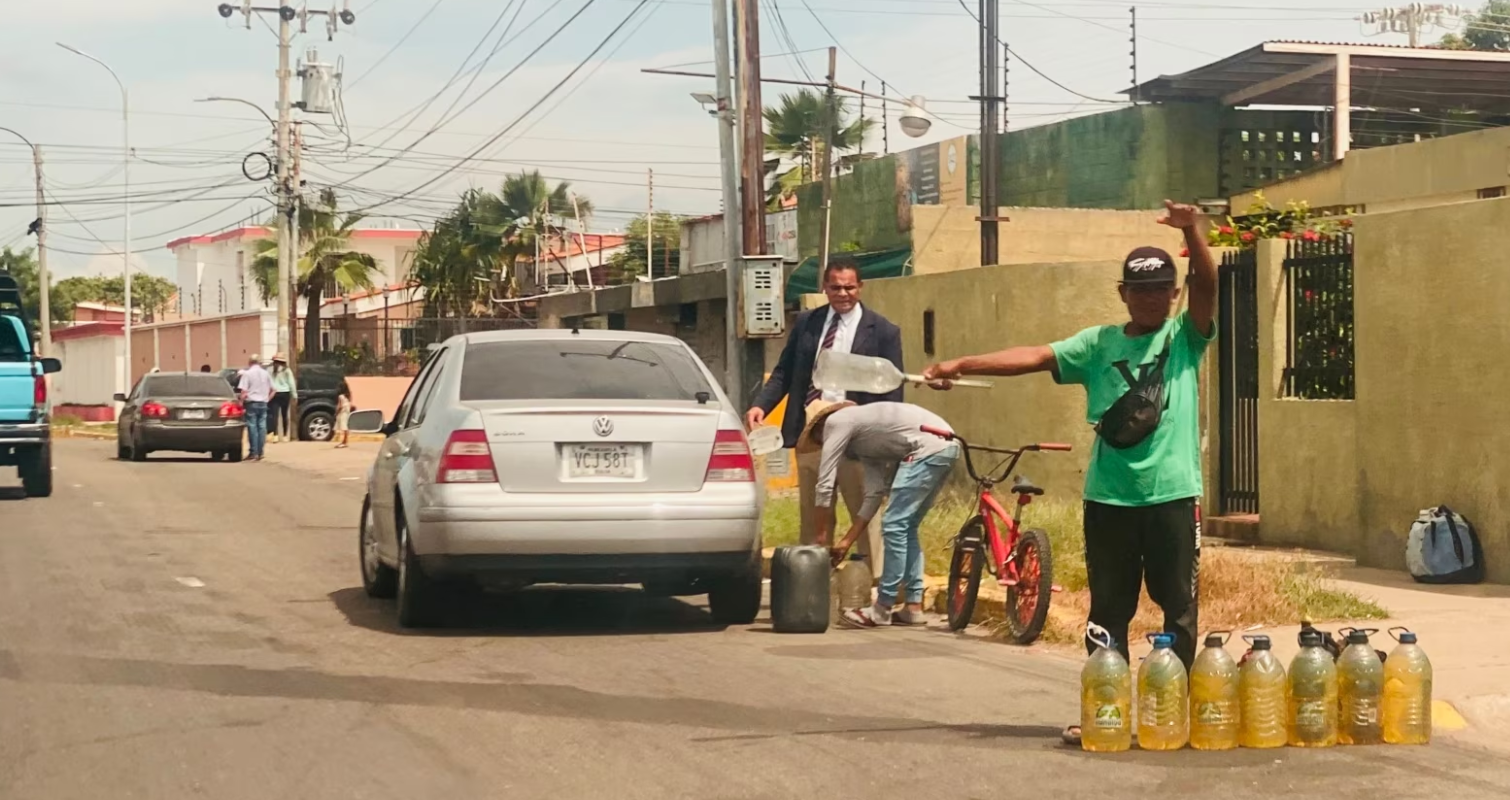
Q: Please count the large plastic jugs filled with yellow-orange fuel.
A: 7